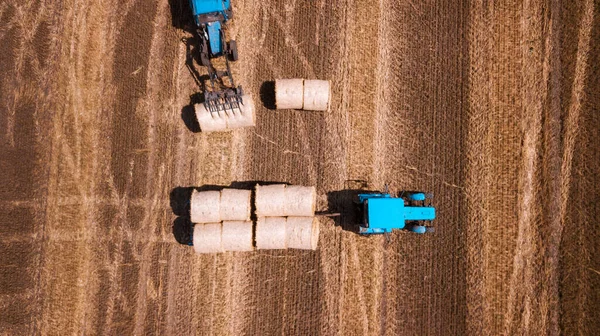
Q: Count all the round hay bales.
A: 12